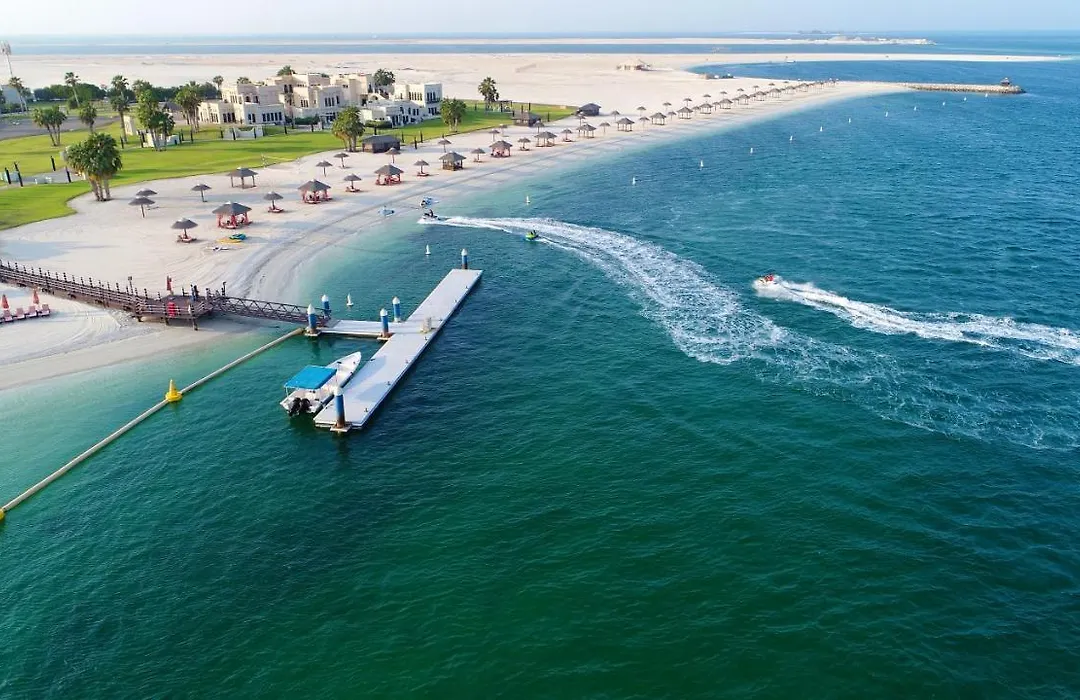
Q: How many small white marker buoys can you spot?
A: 14